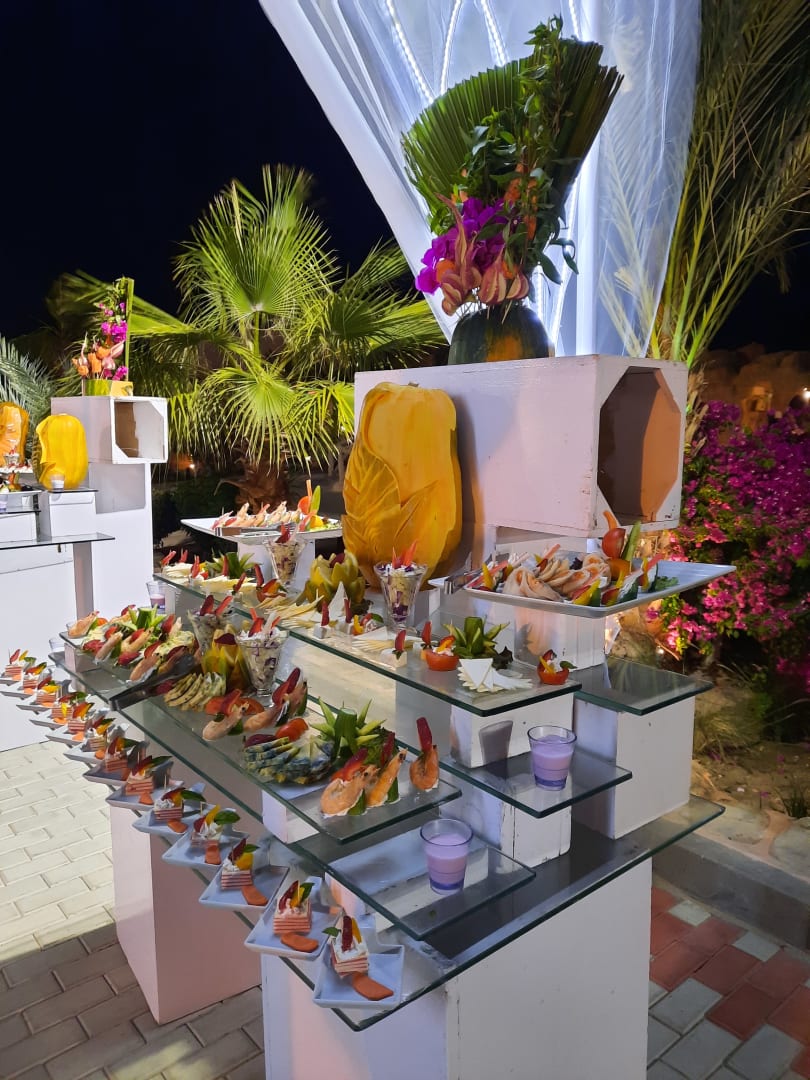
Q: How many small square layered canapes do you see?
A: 13